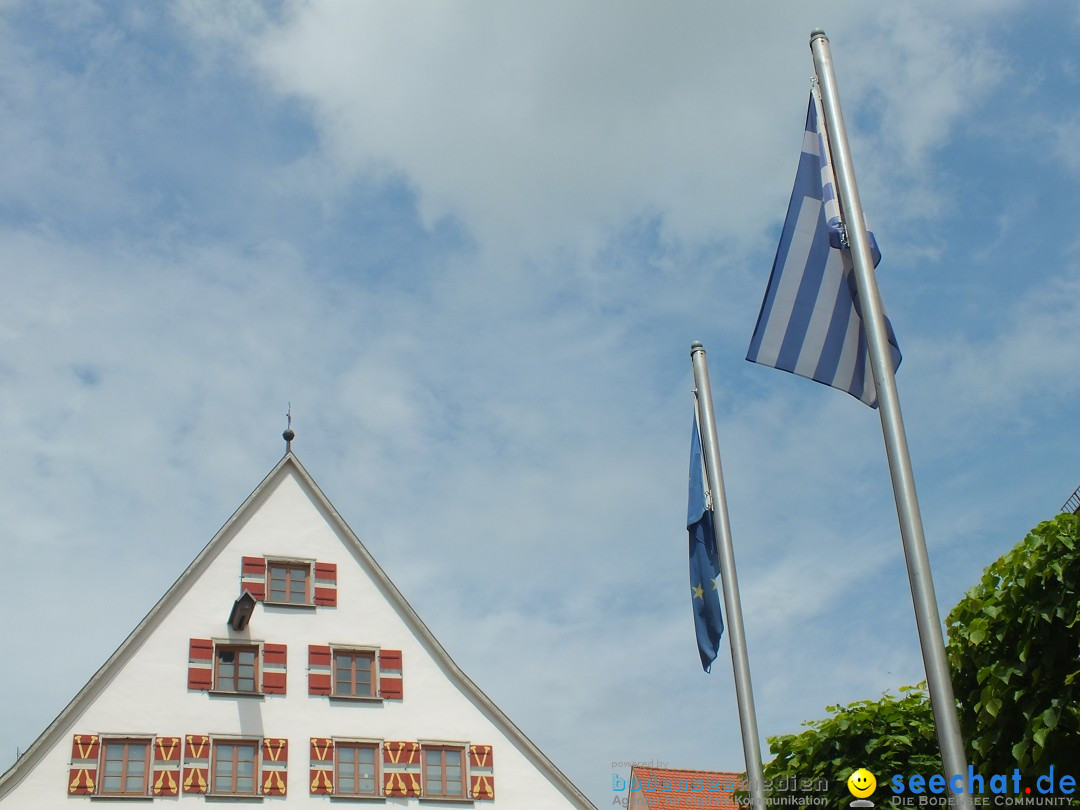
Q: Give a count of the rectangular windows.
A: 7